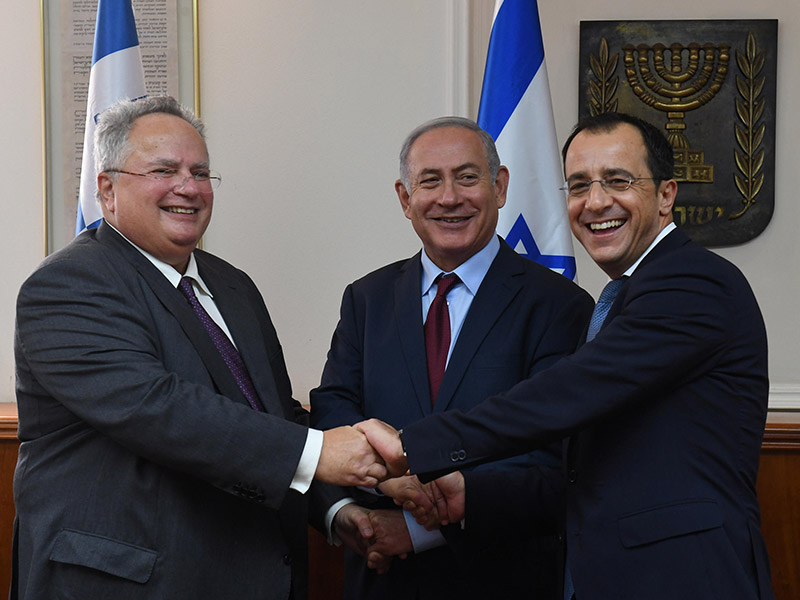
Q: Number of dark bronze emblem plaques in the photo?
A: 1